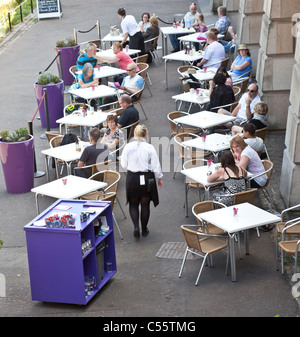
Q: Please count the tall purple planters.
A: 3